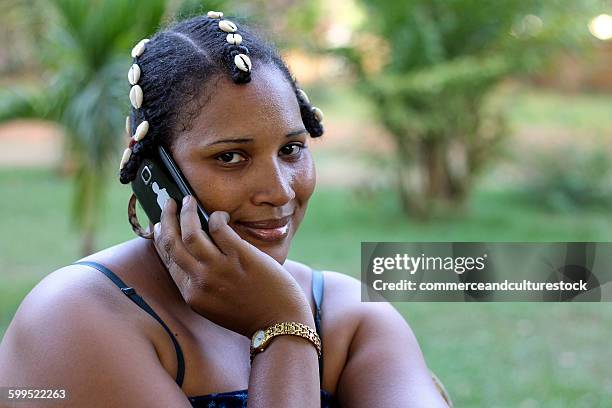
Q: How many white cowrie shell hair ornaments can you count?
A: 12